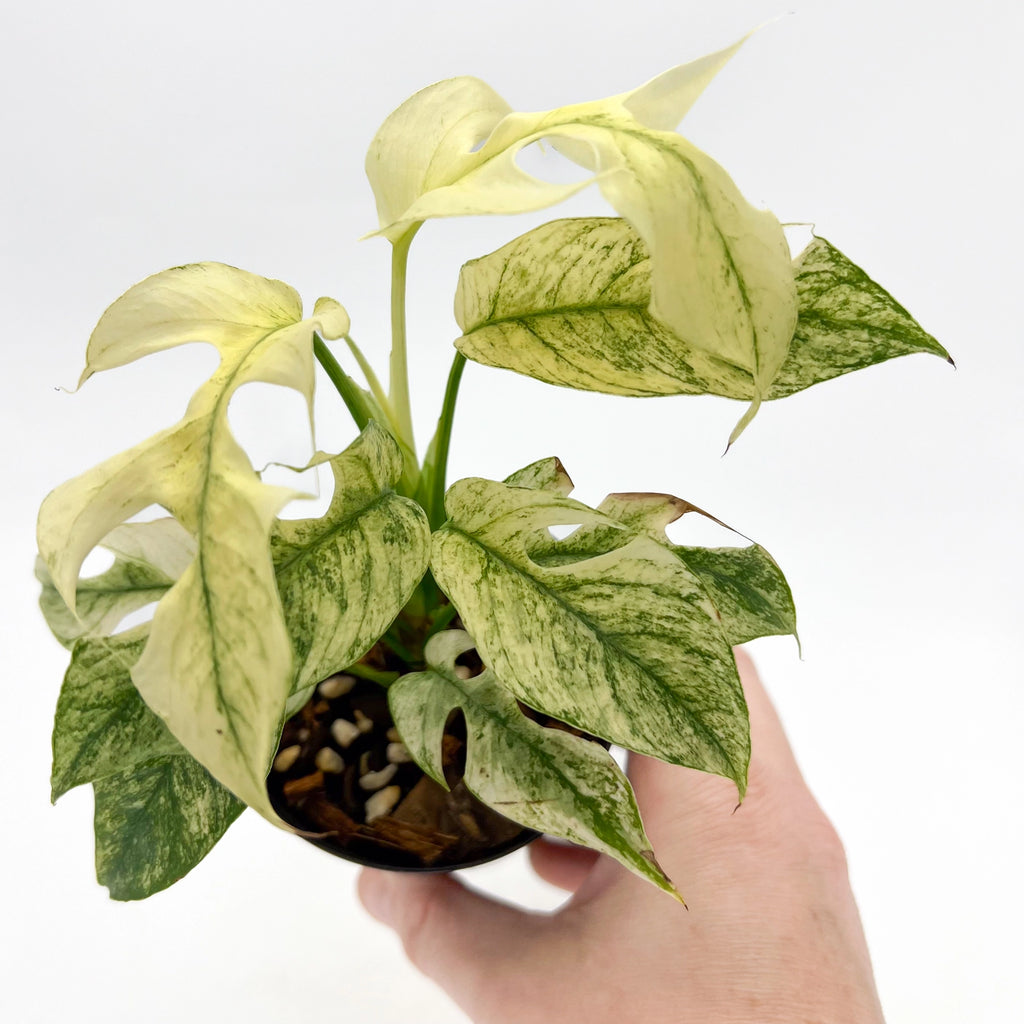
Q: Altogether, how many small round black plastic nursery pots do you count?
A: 1